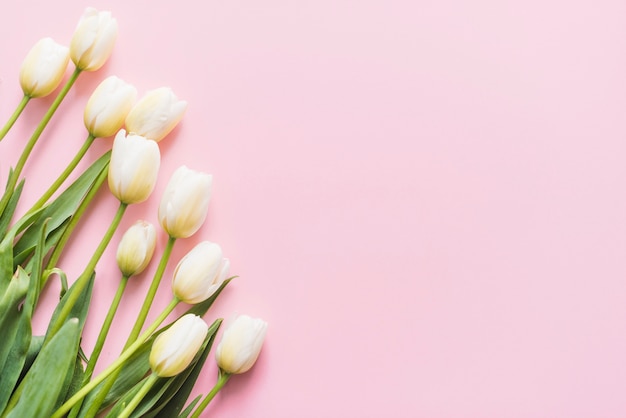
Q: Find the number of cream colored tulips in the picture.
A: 10